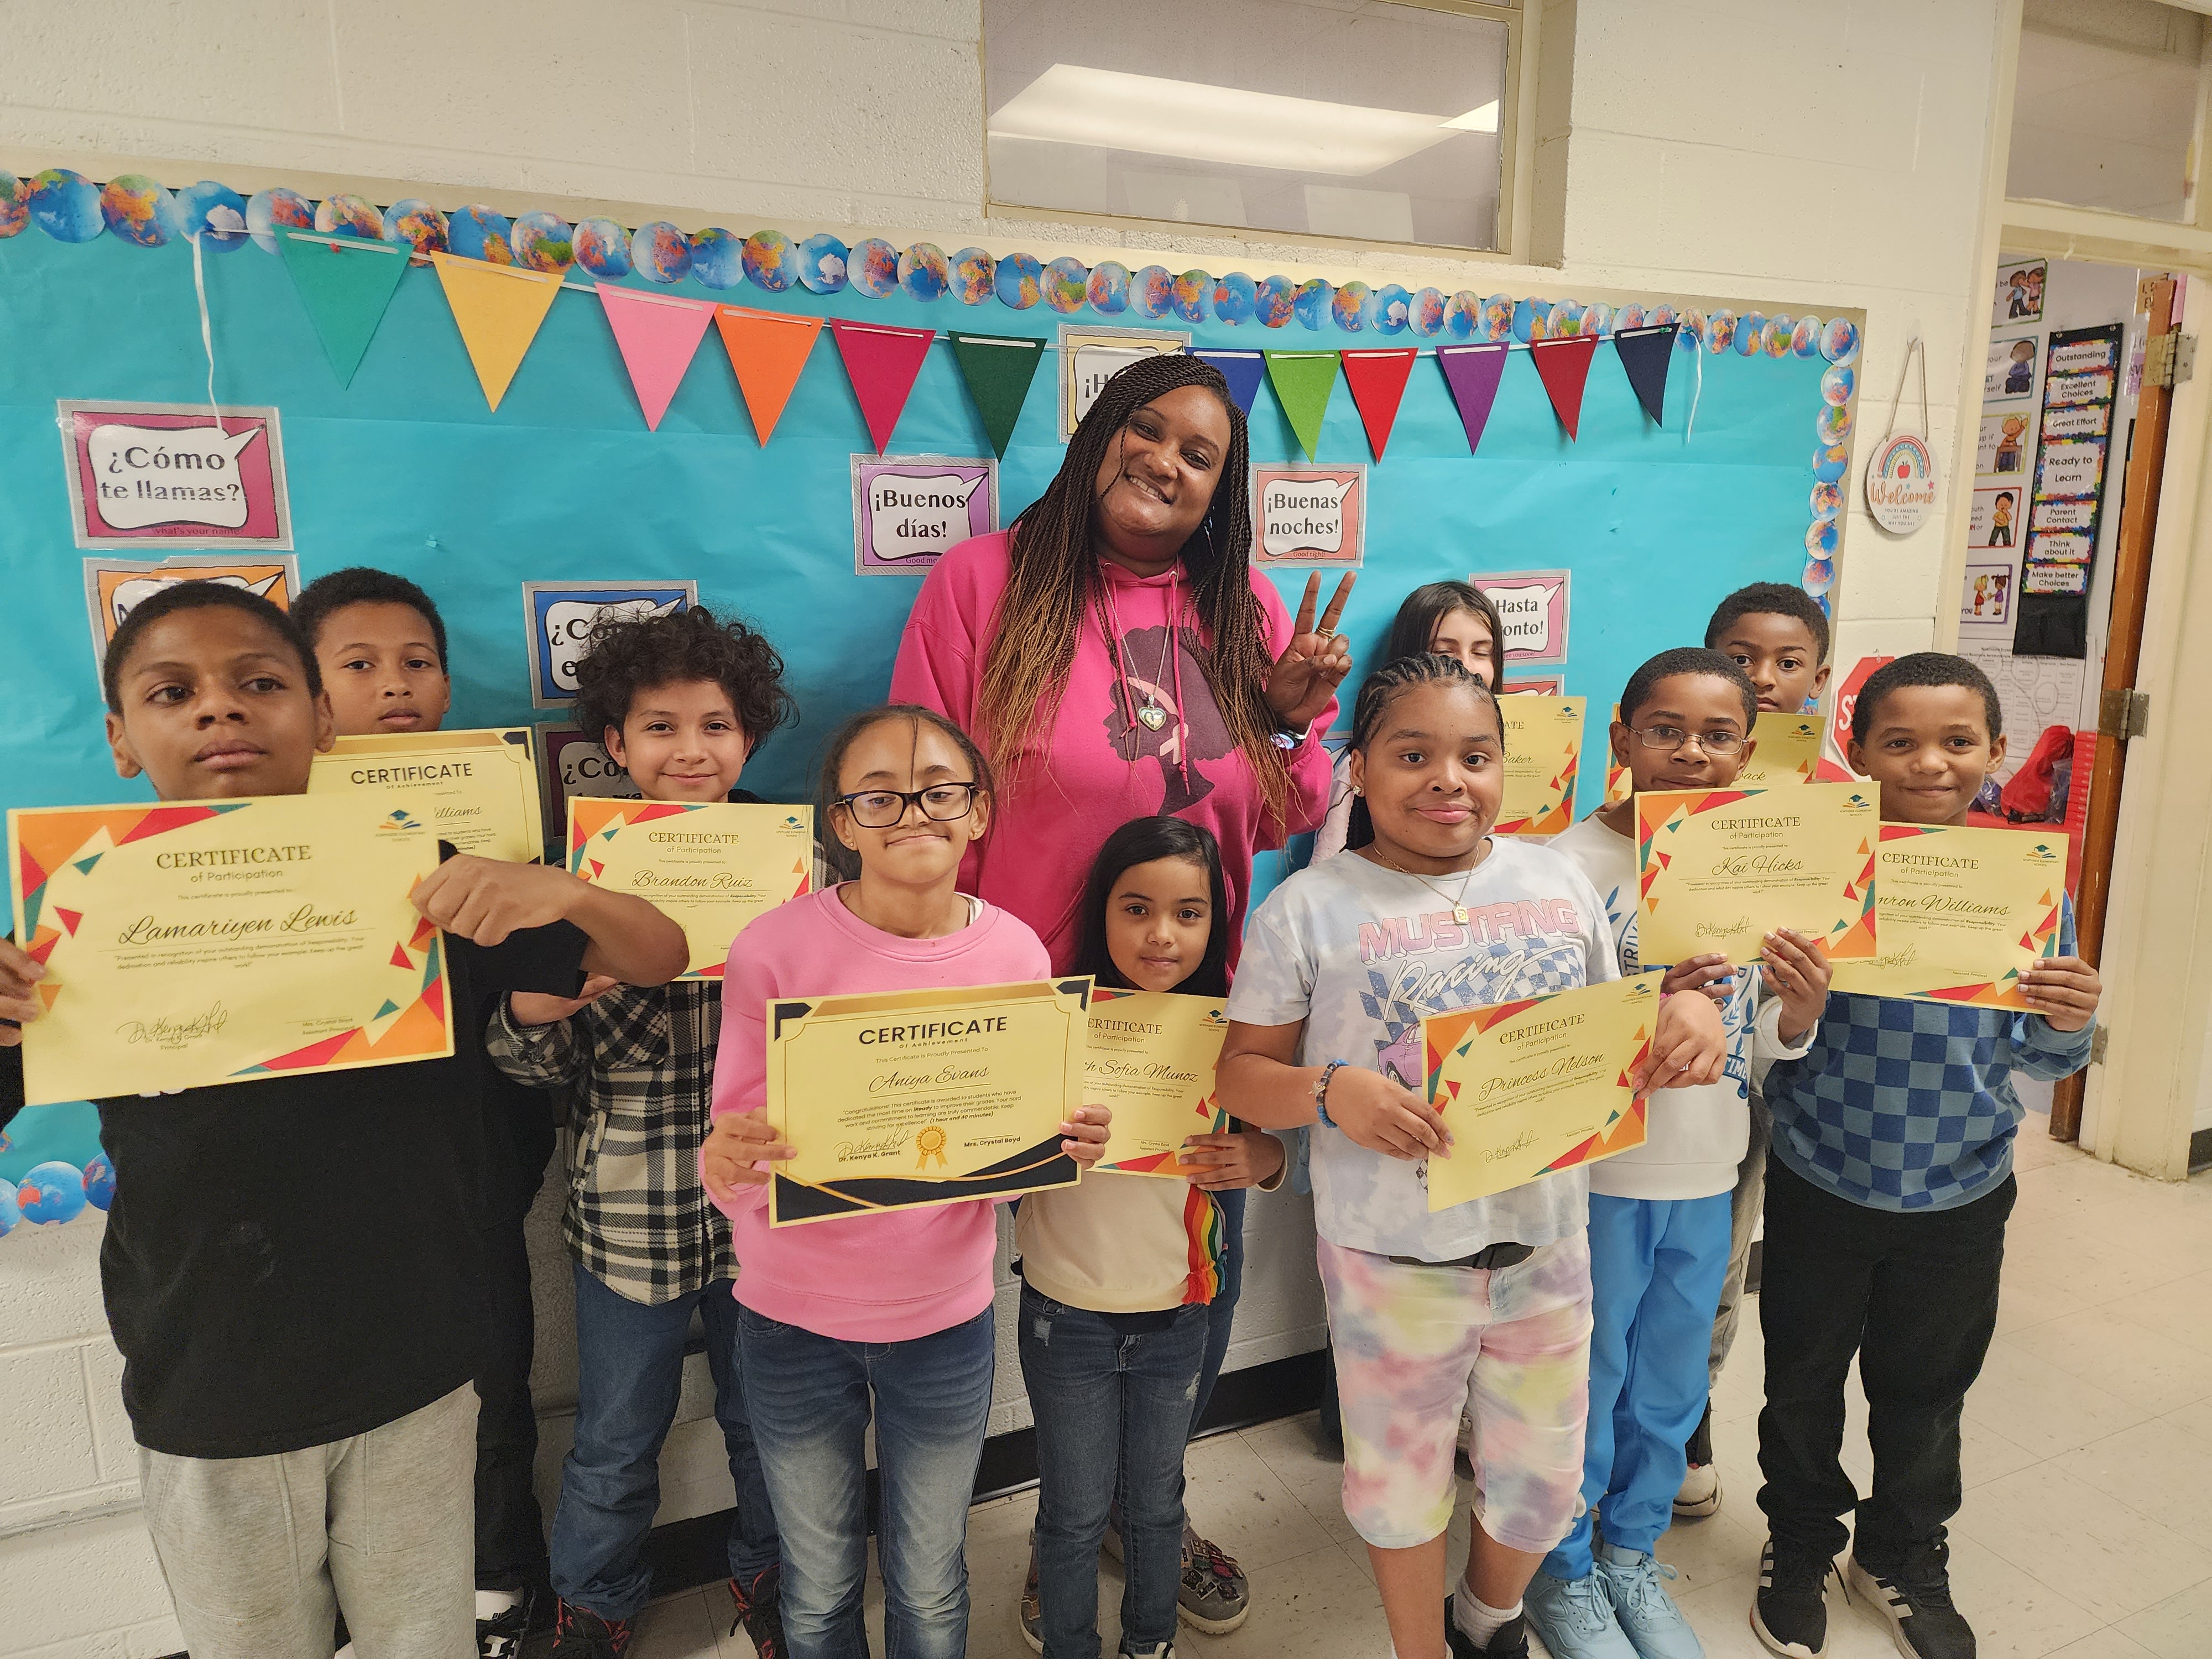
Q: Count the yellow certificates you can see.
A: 10